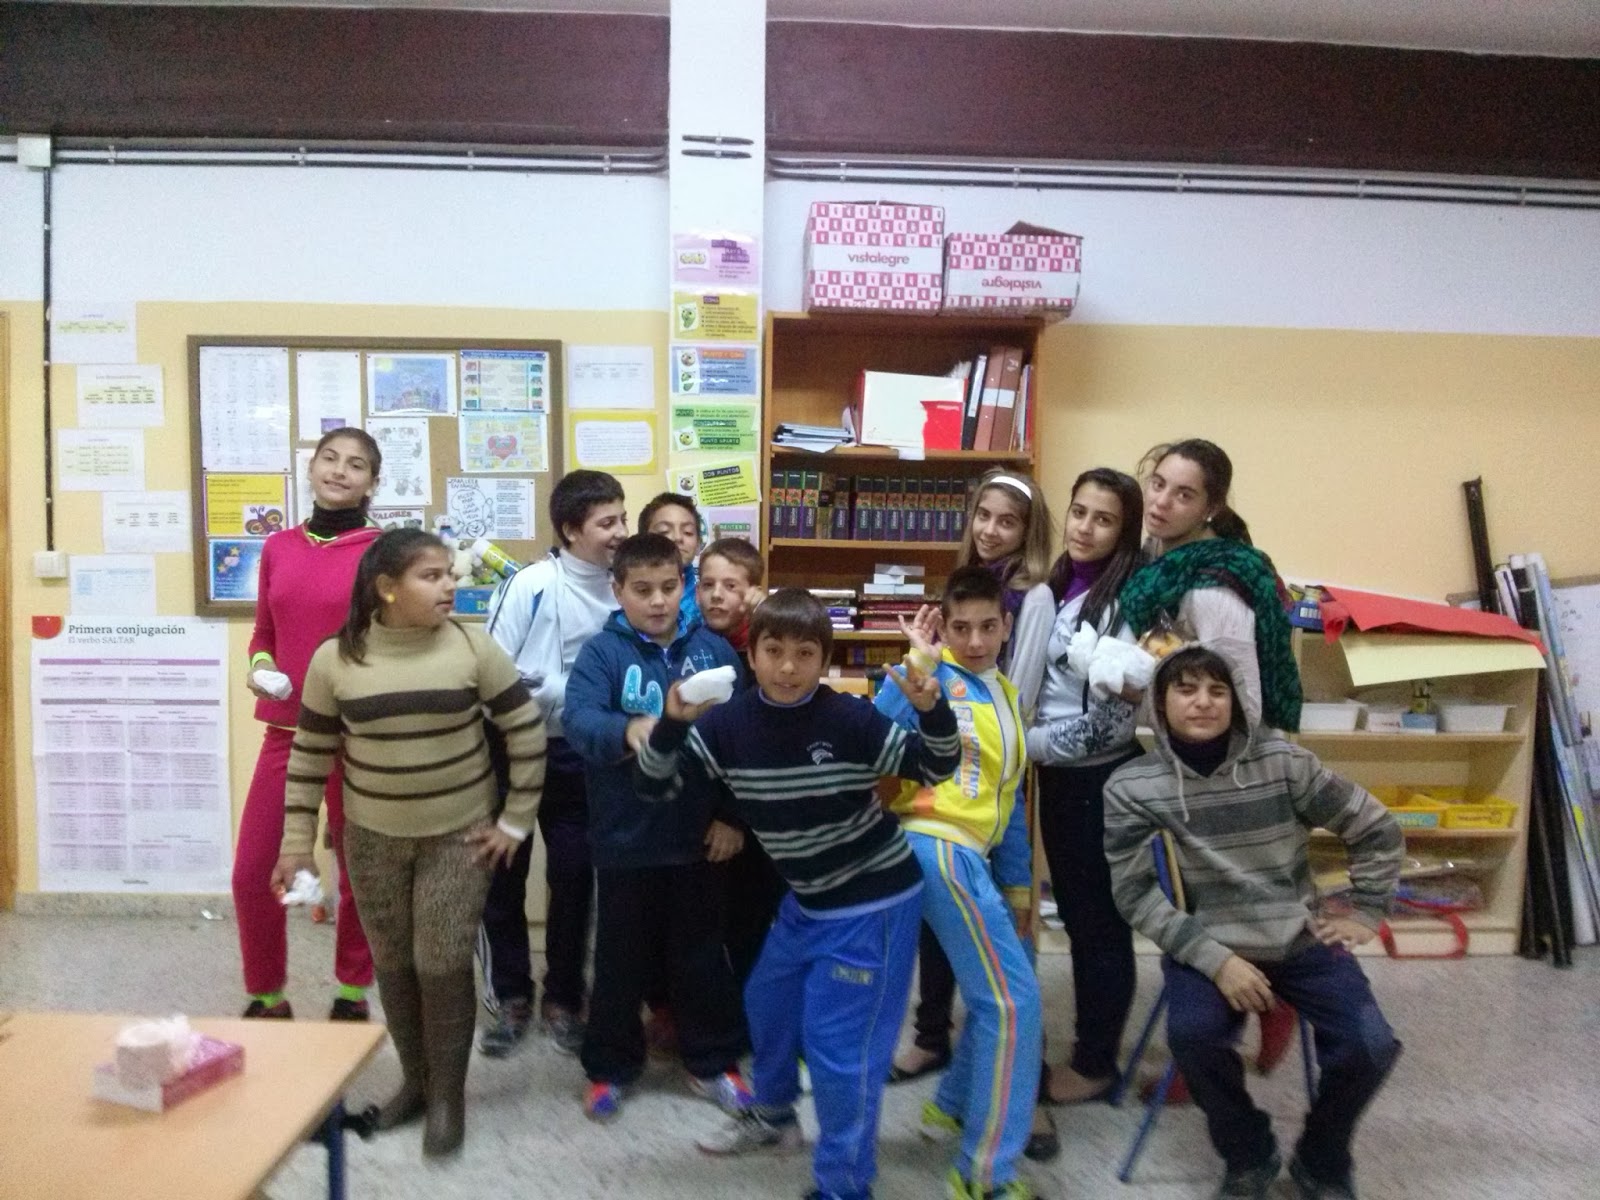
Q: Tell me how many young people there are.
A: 12